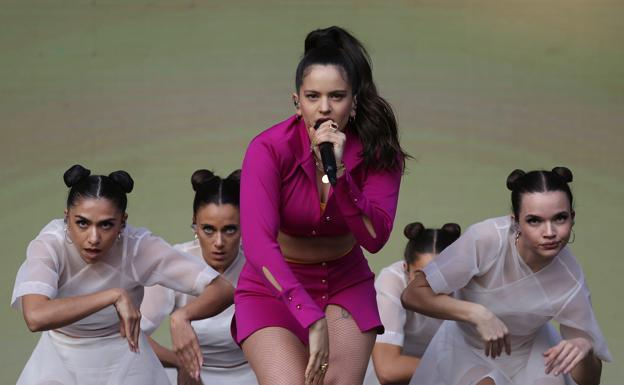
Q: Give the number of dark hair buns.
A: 8